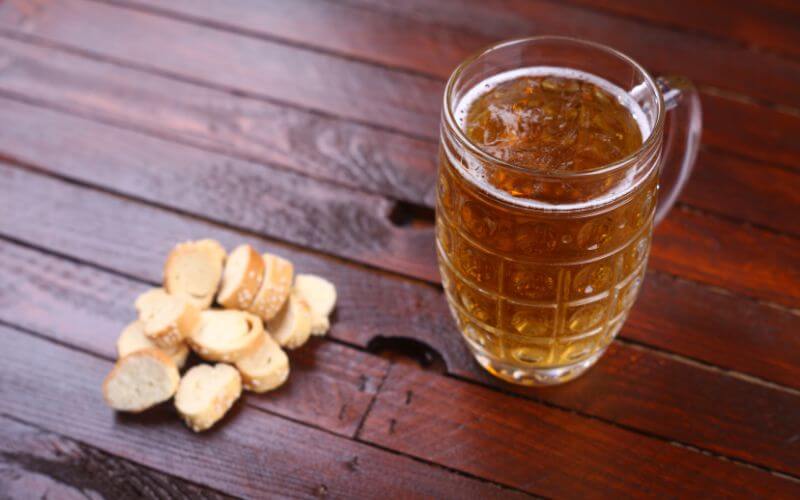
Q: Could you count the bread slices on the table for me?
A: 11